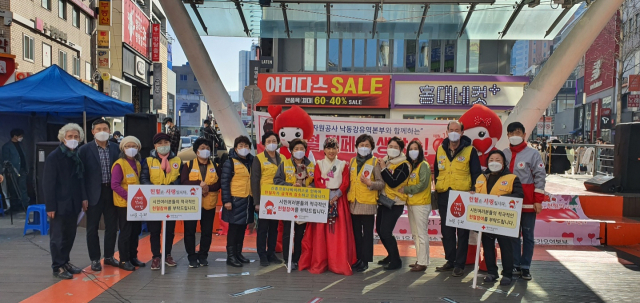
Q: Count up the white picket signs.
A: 3